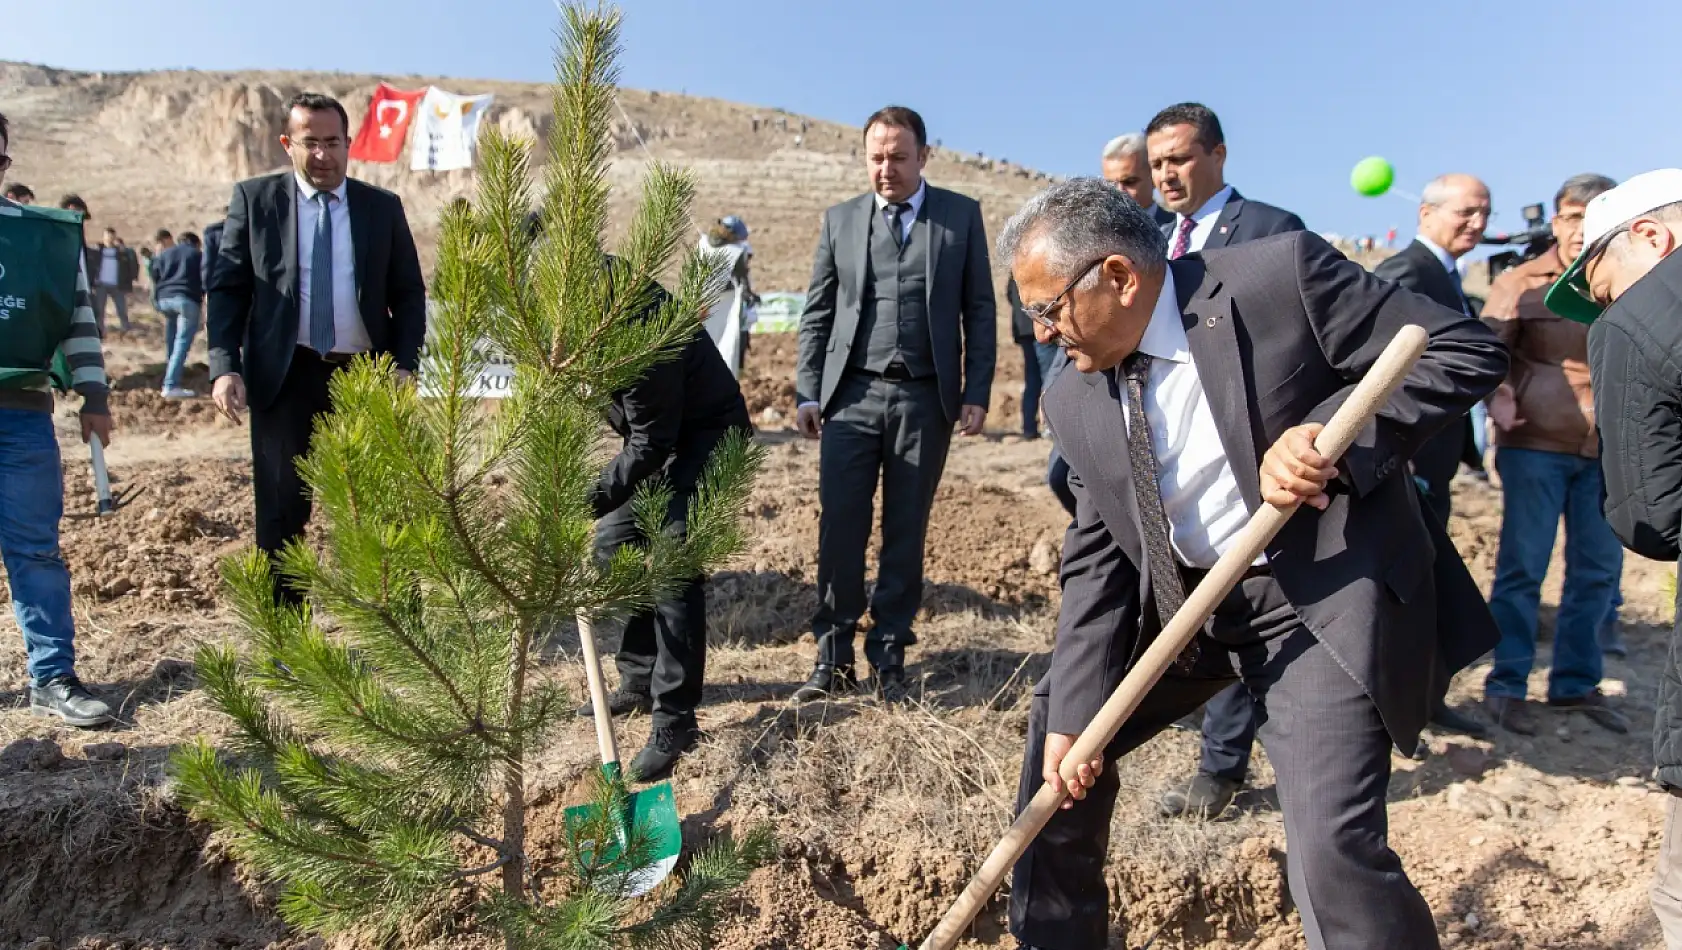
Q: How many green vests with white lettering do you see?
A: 1